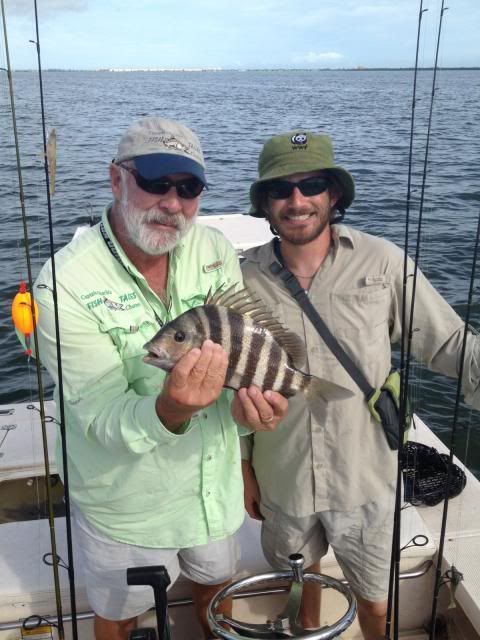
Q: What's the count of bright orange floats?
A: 1